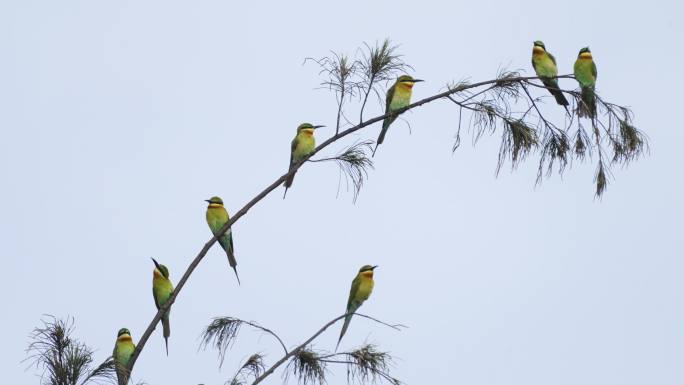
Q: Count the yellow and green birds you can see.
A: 8